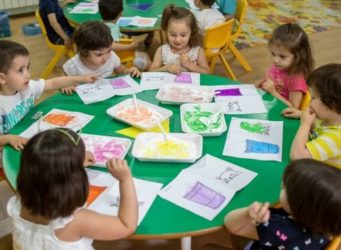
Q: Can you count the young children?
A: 11